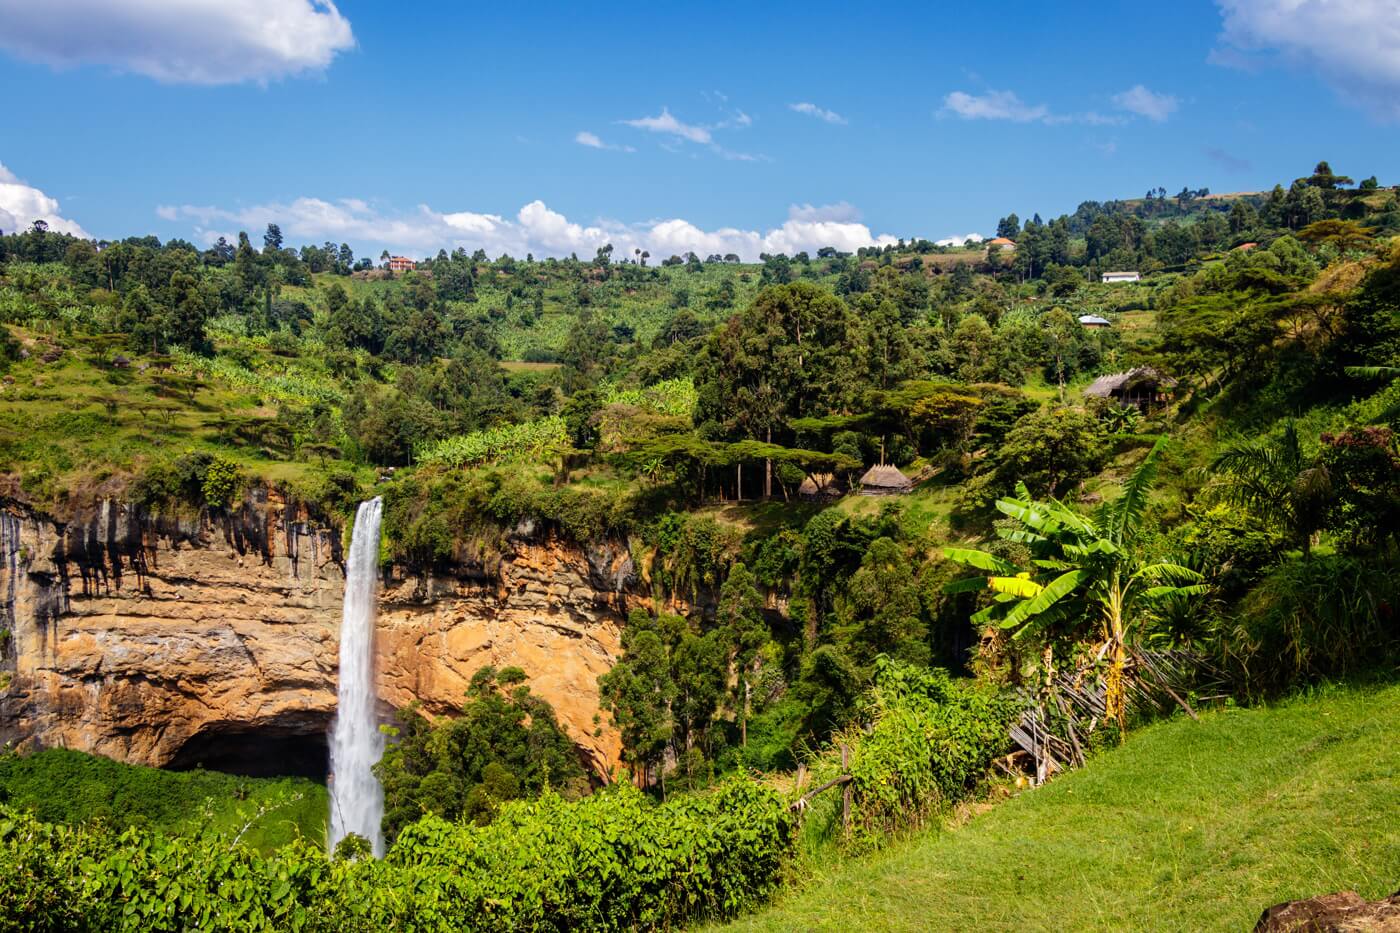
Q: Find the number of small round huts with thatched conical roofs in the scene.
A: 2